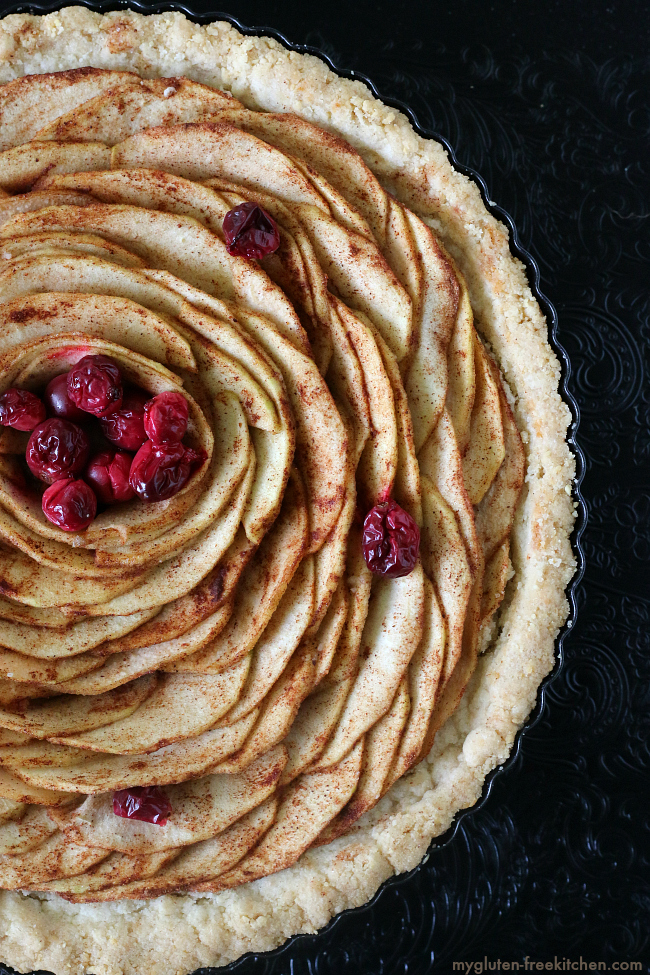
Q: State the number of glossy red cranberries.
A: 12